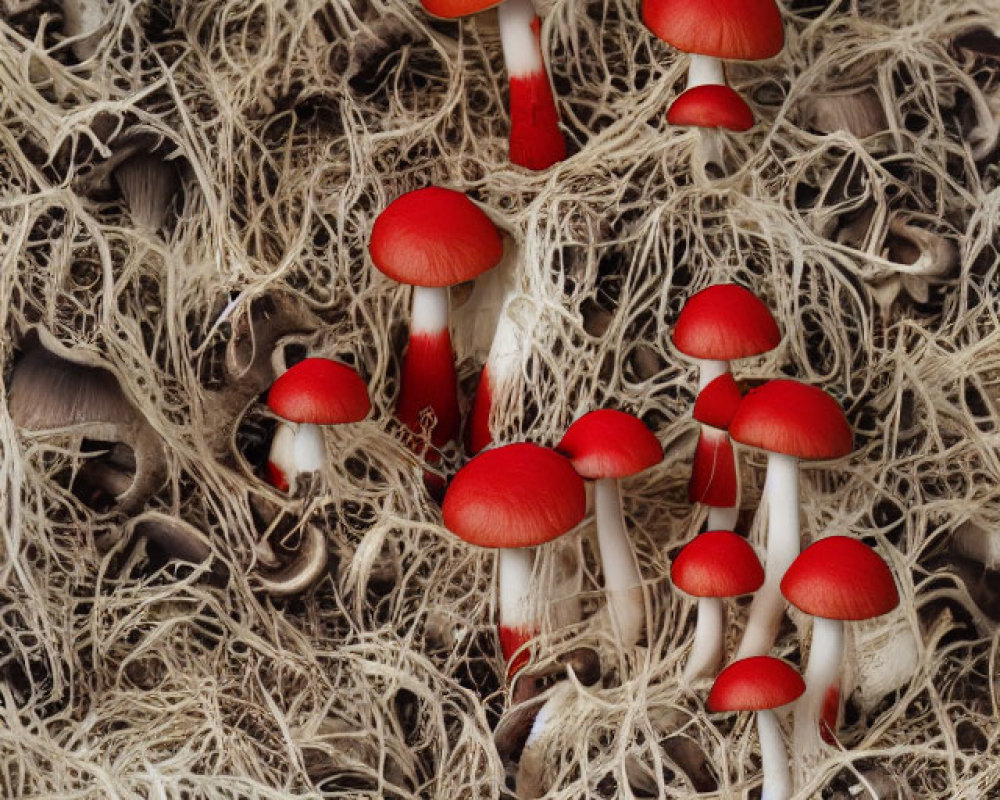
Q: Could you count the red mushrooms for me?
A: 13